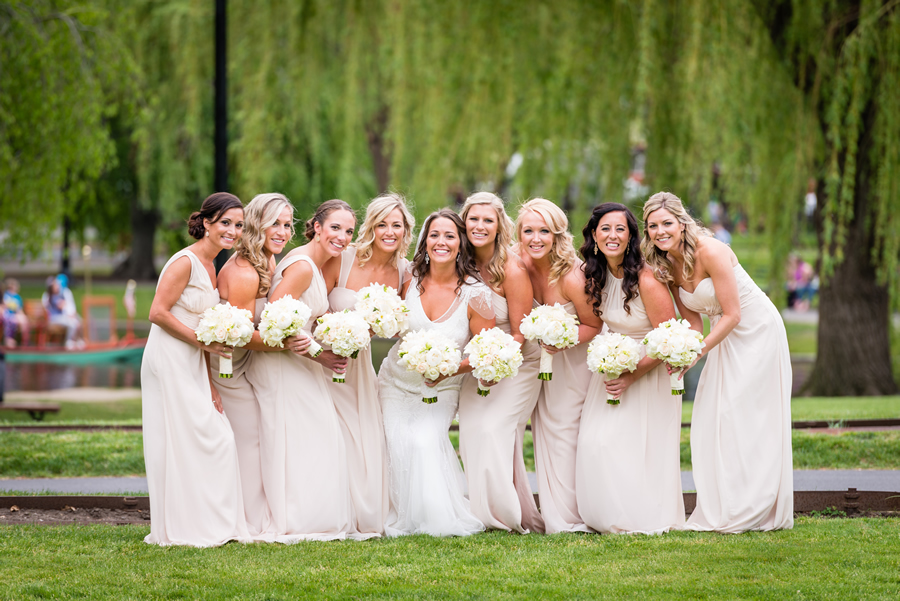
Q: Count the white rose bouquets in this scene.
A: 9